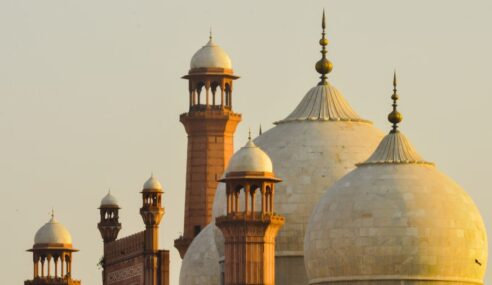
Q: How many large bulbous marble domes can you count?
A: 3